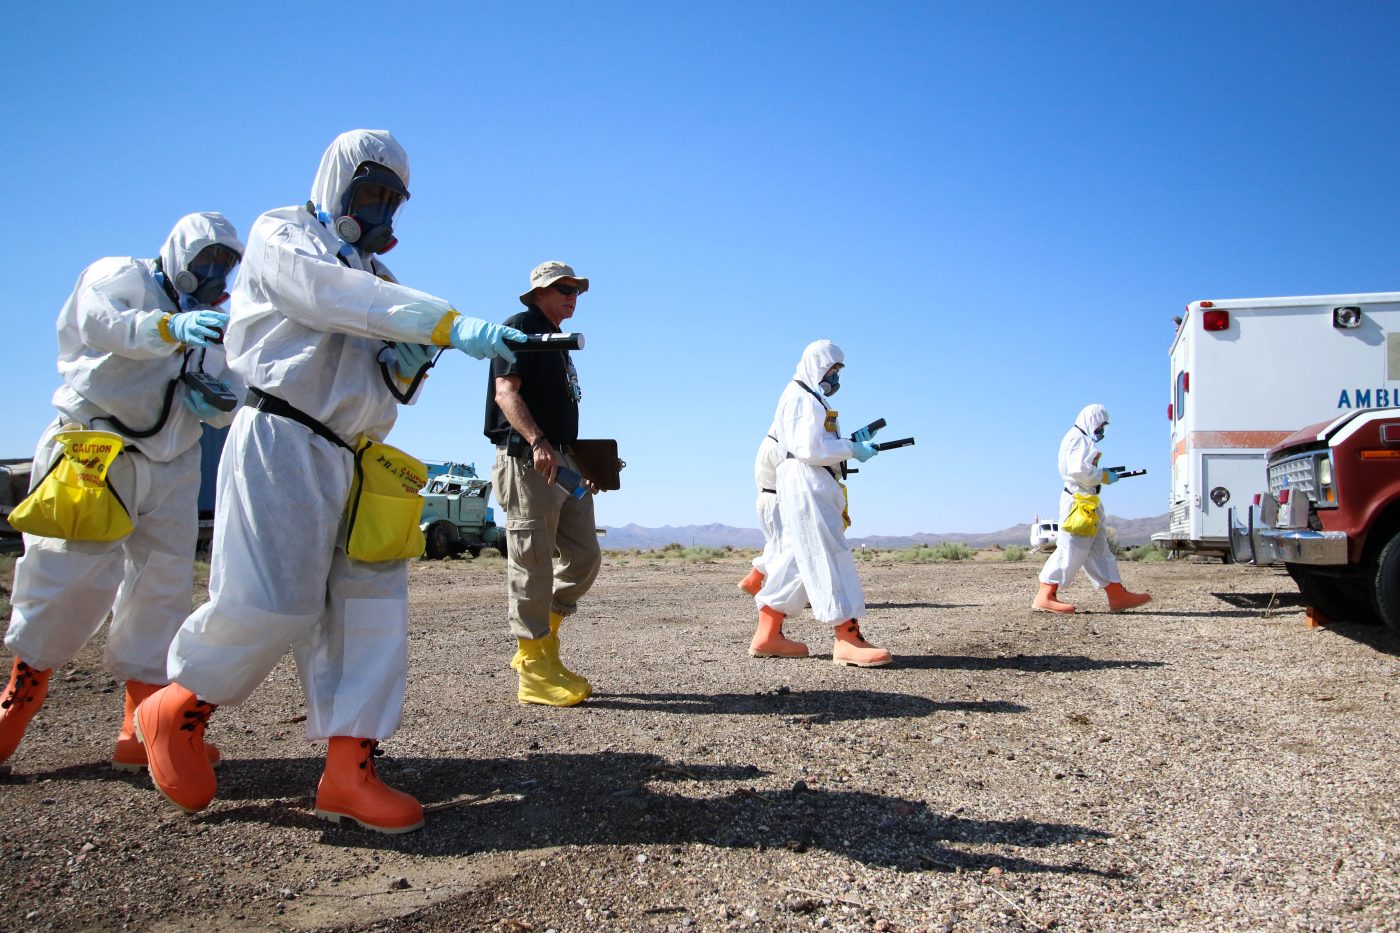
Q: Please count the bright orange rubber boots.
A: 9